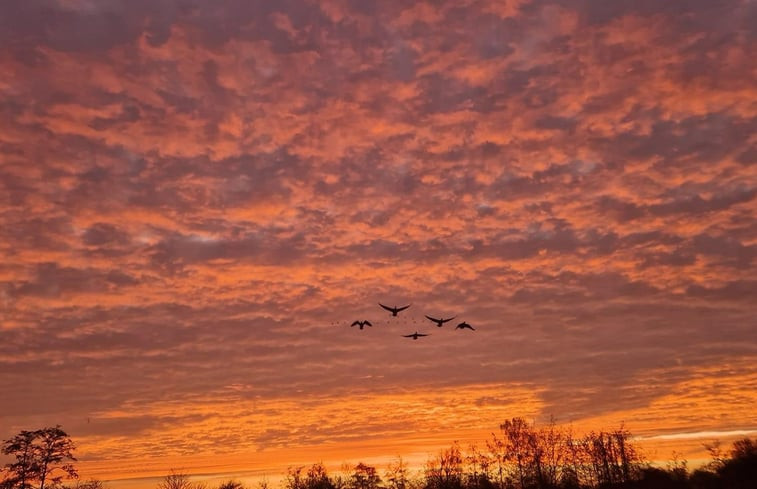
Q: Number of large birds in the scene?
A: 5